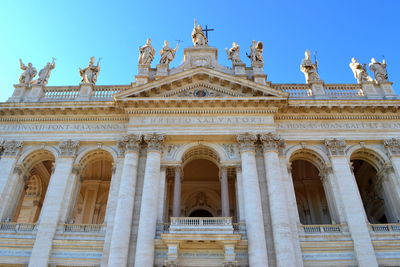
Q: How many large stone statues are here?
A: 11